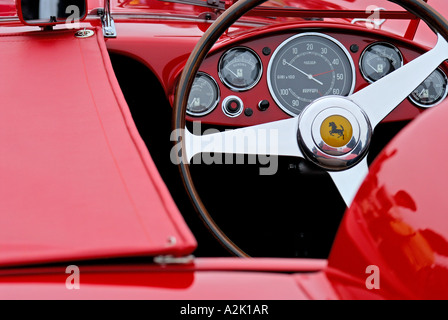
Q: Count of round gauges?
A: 5